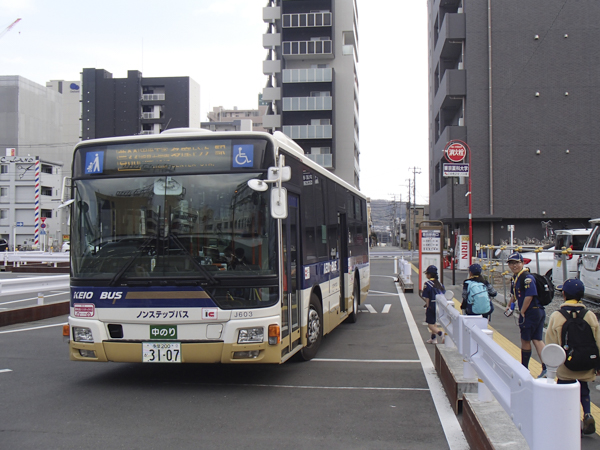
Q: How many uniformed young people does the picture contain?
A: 4